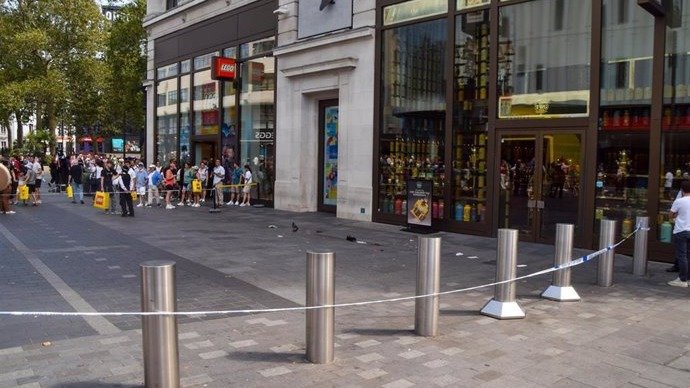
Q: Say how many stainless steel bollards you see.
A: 7